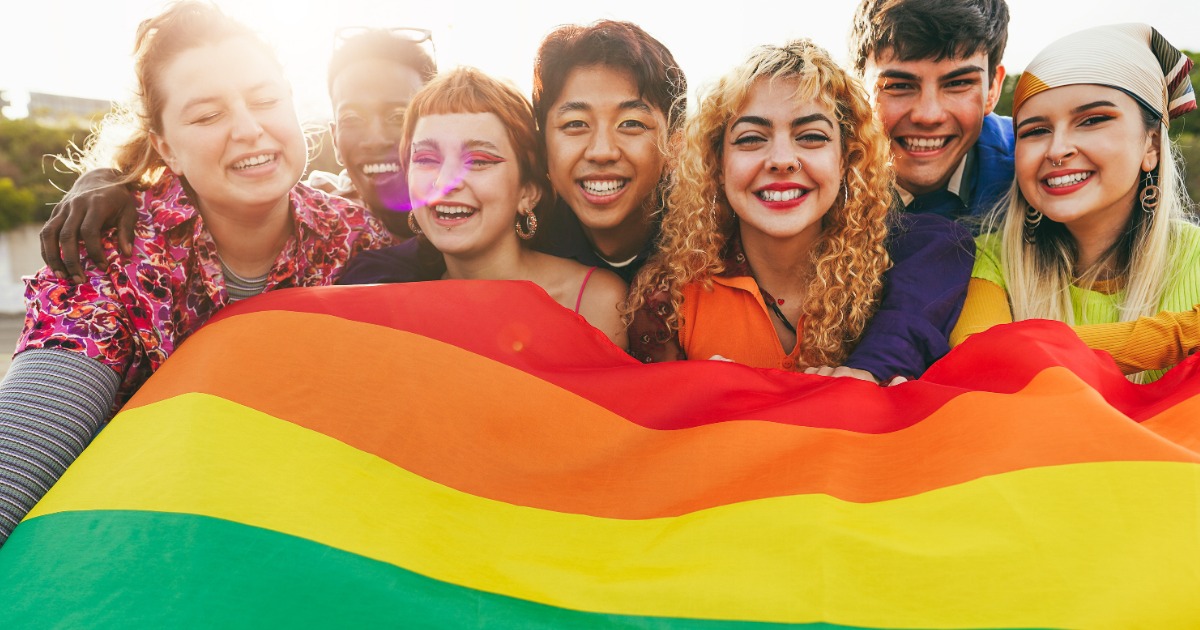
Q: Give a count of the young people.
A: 7